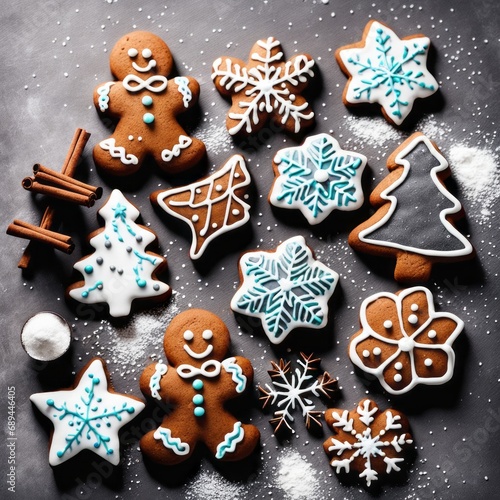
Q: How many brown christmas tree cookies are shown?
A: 1